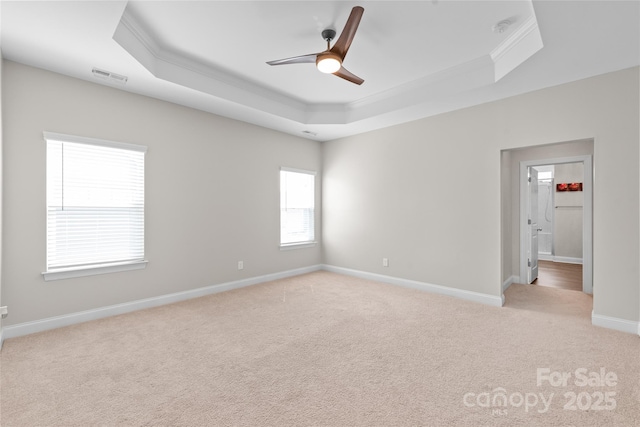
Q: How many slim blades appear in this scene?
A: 3